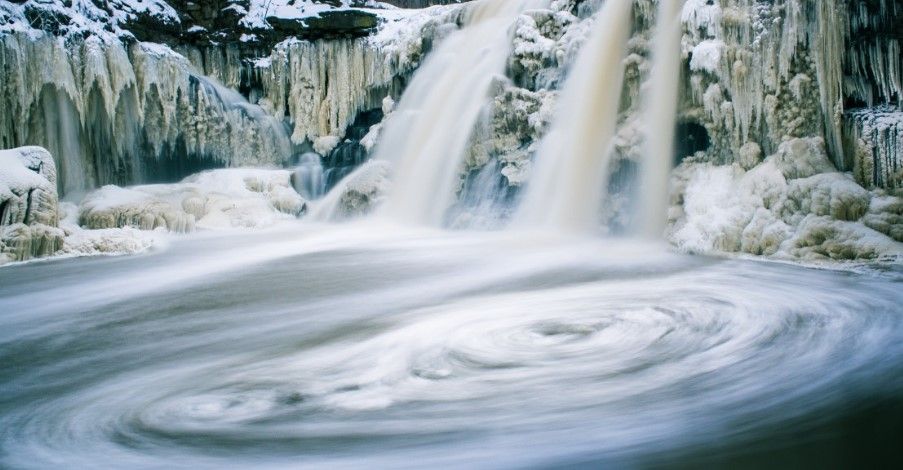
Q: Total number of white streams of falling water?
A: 3